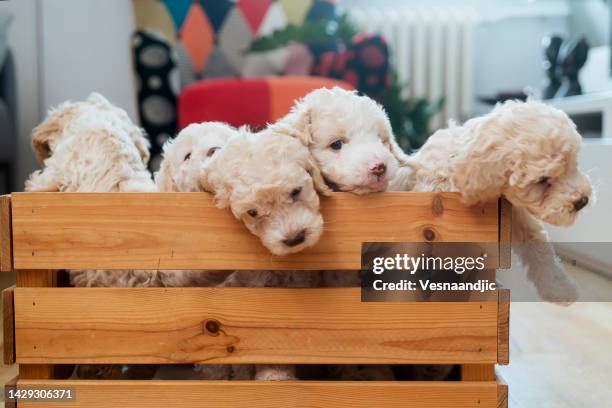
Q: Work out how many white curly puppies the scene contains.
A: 5